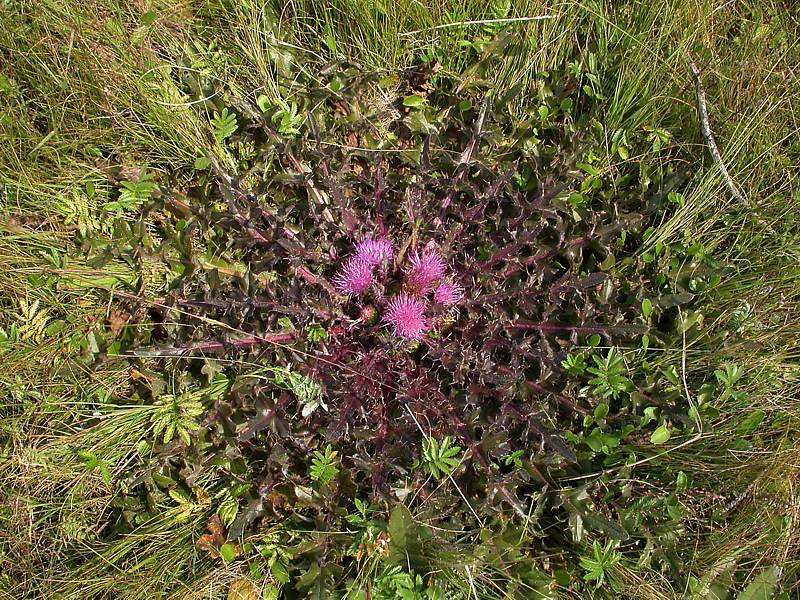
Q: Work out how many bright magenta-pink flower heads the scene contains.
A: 5